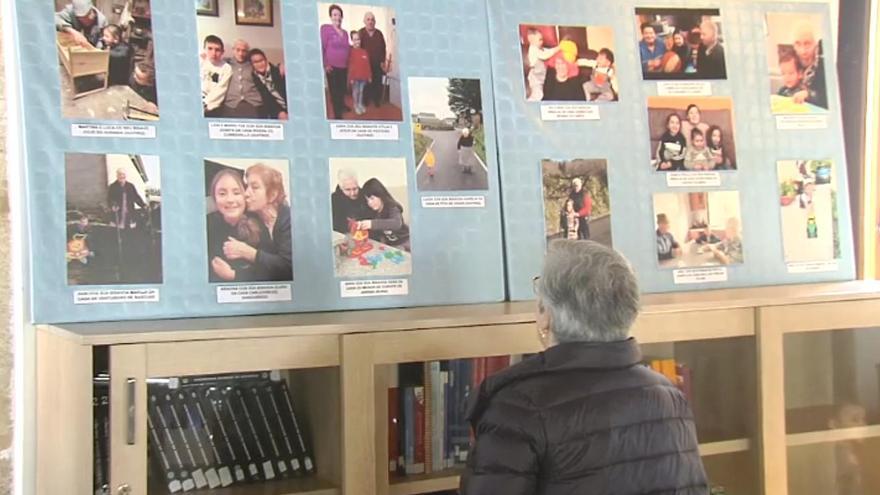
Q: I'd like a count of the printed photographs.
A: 14